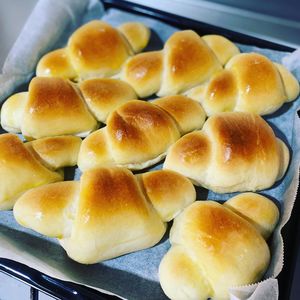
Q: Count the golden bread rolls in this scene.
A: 9